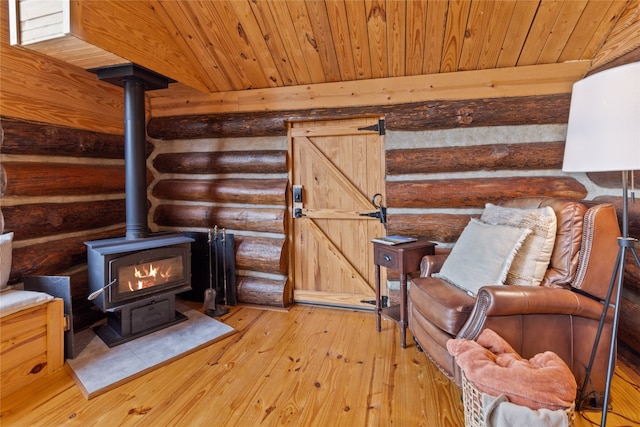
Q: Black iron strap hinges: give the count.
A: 3